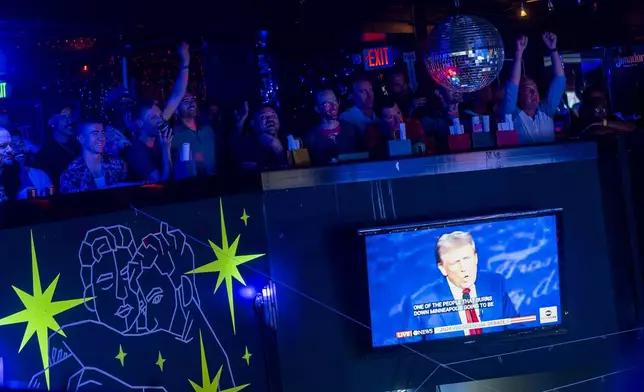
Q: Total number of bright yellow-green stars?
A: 7